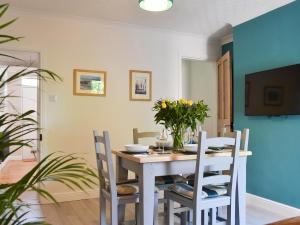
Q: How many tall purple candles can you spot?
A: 0